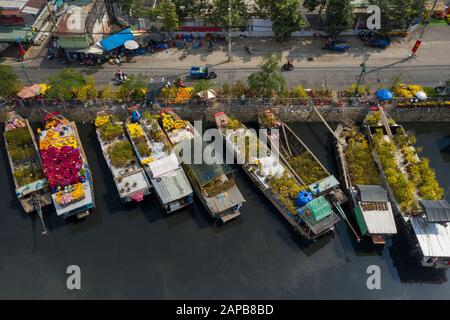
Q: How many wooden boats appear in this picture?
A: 9